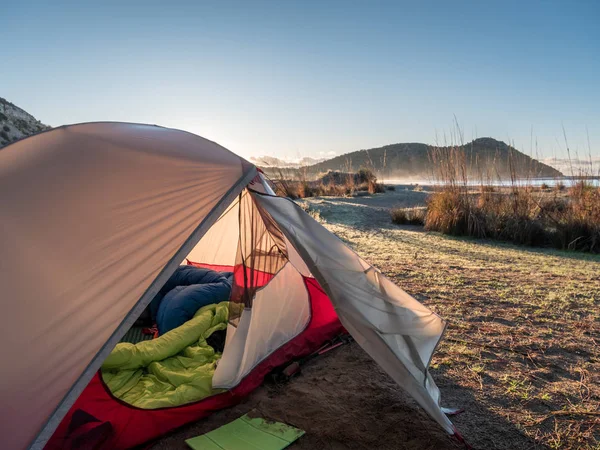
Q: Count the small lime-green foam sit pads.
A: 1